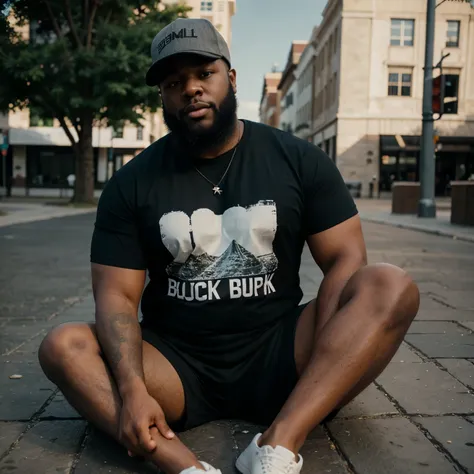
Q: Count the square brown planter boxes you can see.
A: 2